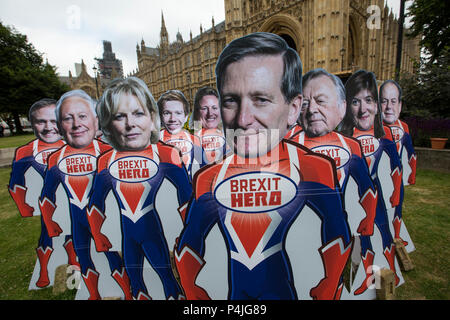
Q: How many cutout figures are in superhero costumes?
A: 9